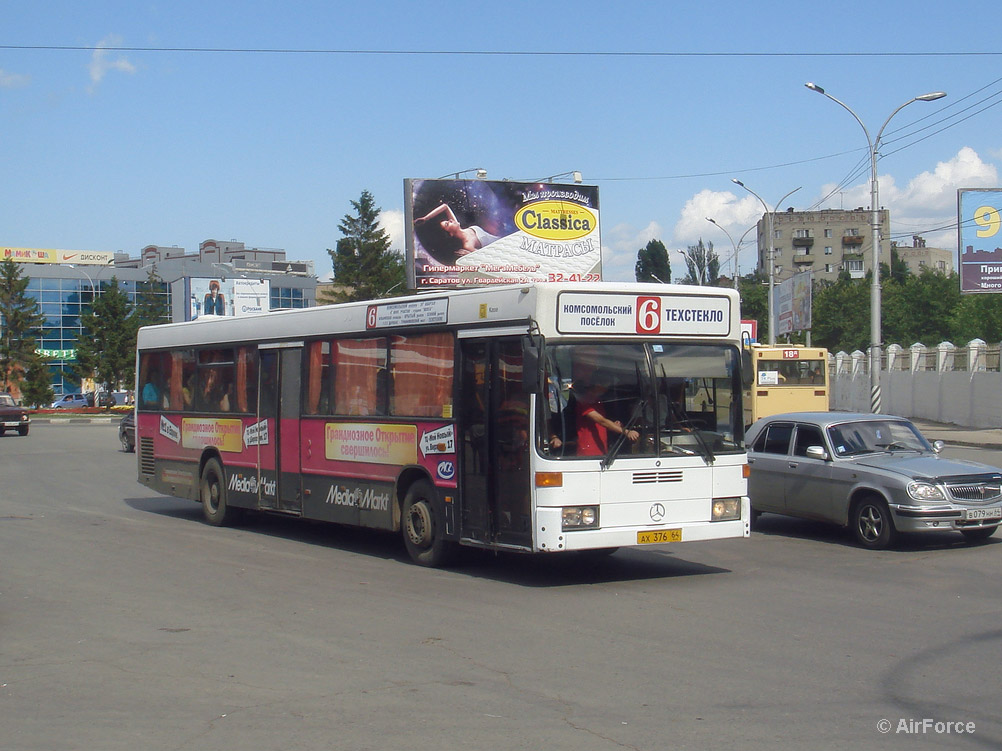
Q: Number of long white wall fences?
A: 1